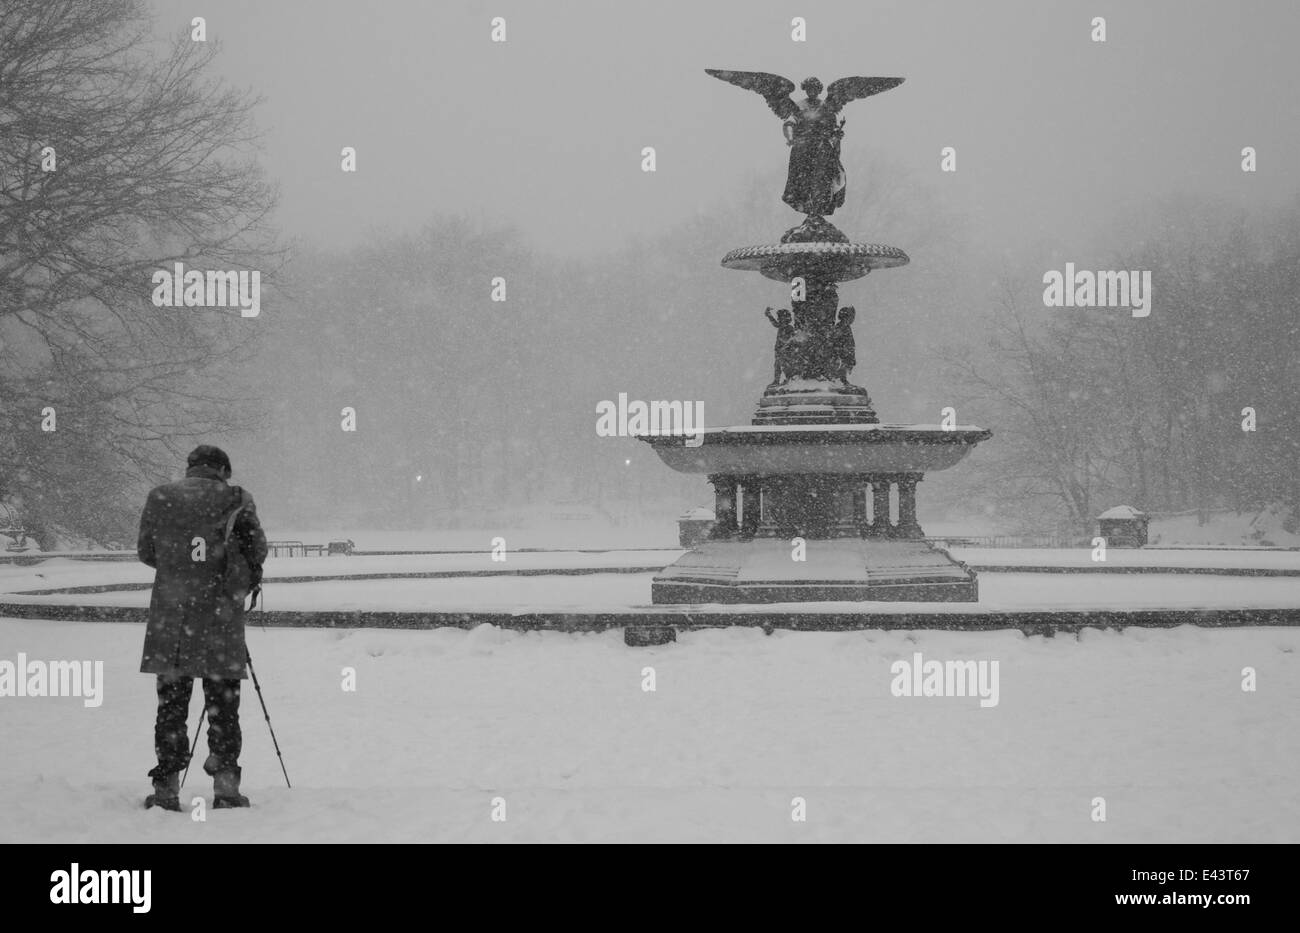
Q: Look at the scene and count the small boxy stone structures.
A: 2